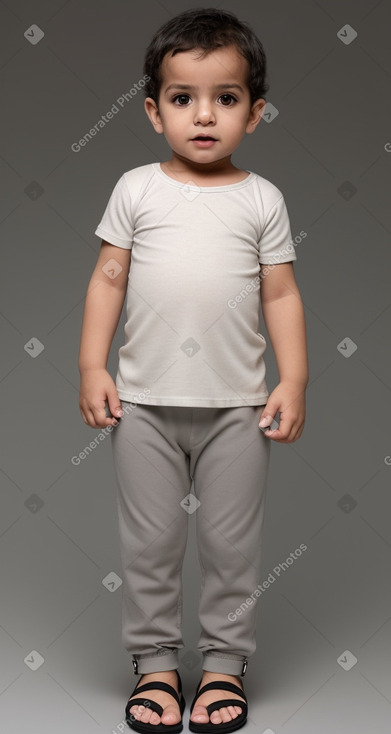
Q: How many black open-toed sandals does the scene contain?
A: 2